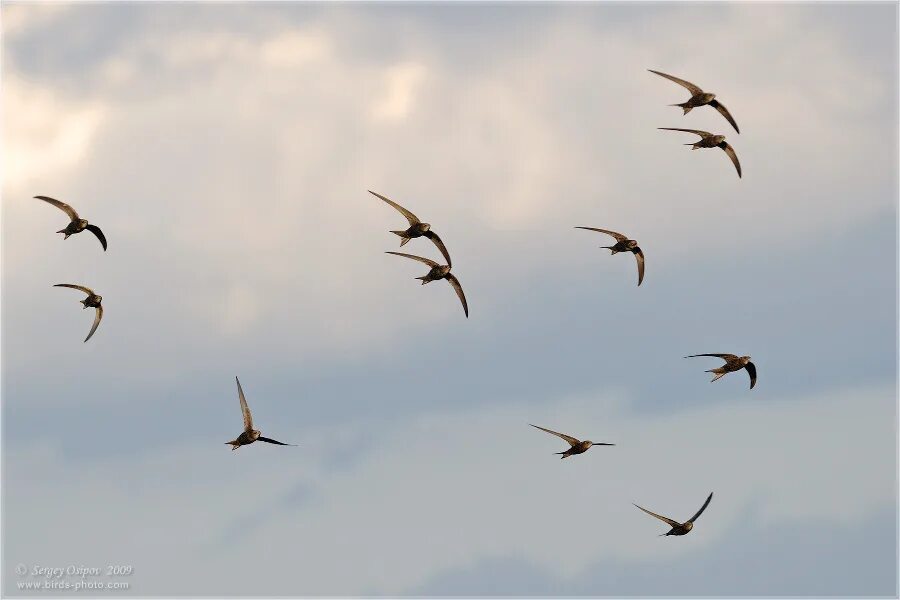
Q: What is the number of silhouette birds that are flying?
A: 11